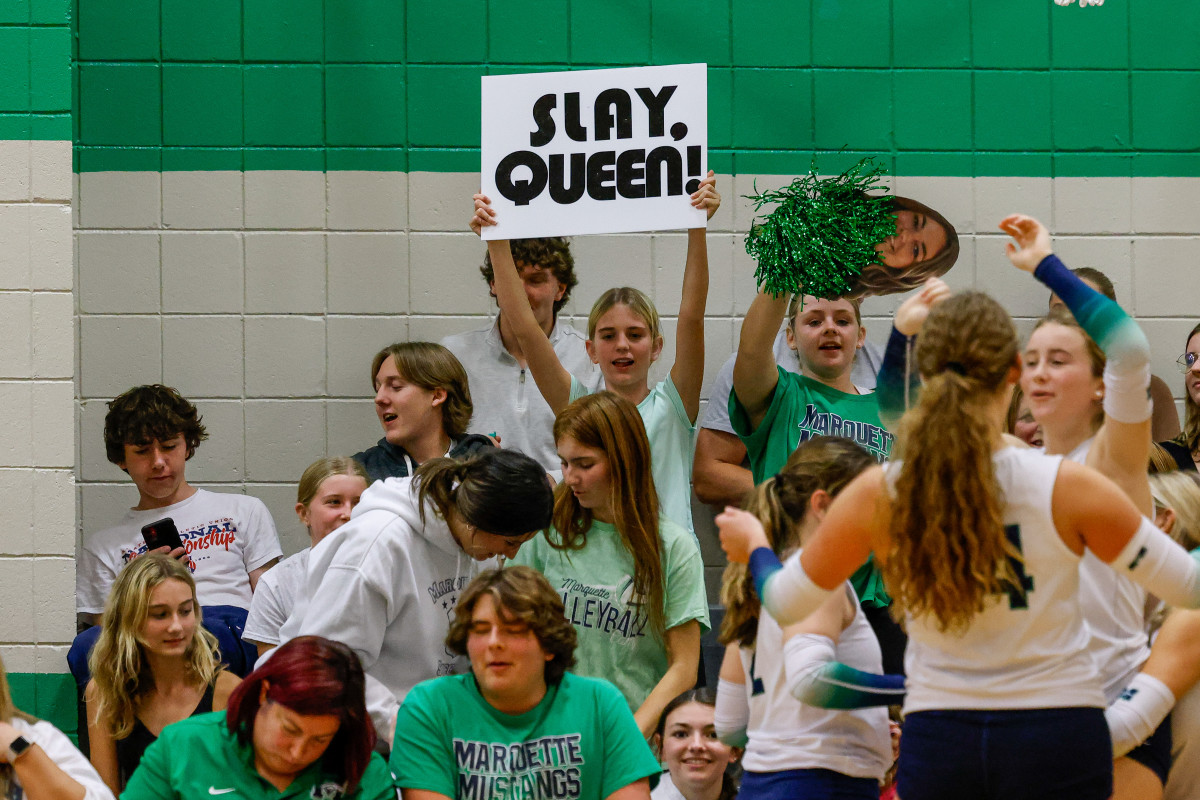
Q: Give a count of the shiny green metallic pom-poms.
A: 1